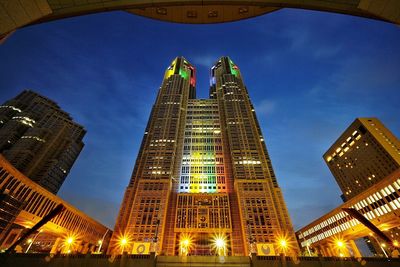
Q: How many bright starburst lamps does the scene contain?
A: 6